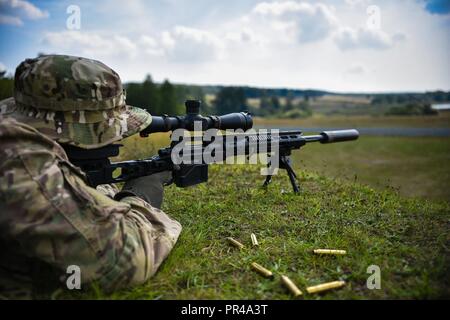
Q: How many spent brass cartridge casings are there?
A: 6